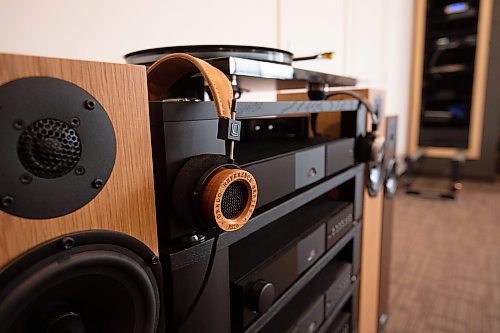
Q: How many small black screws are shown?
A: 9